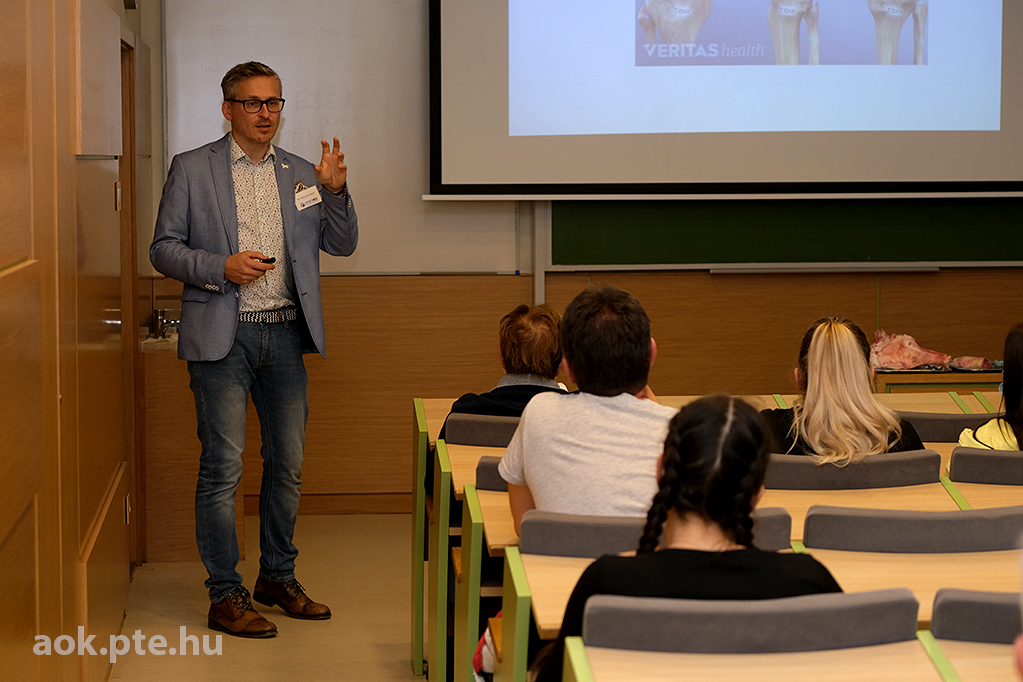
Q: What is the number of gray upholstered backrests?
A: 9